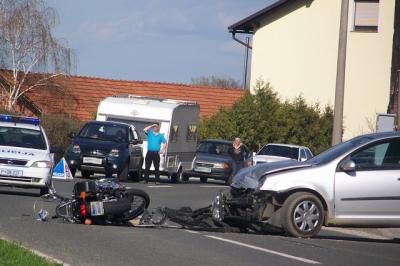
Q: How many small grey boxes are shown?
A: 1